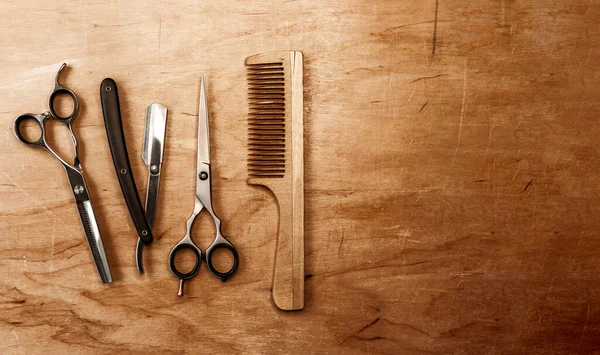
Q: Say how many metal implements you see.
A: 3